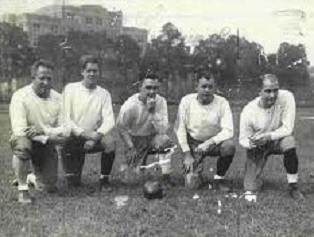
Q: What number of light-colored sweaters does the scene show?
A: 5